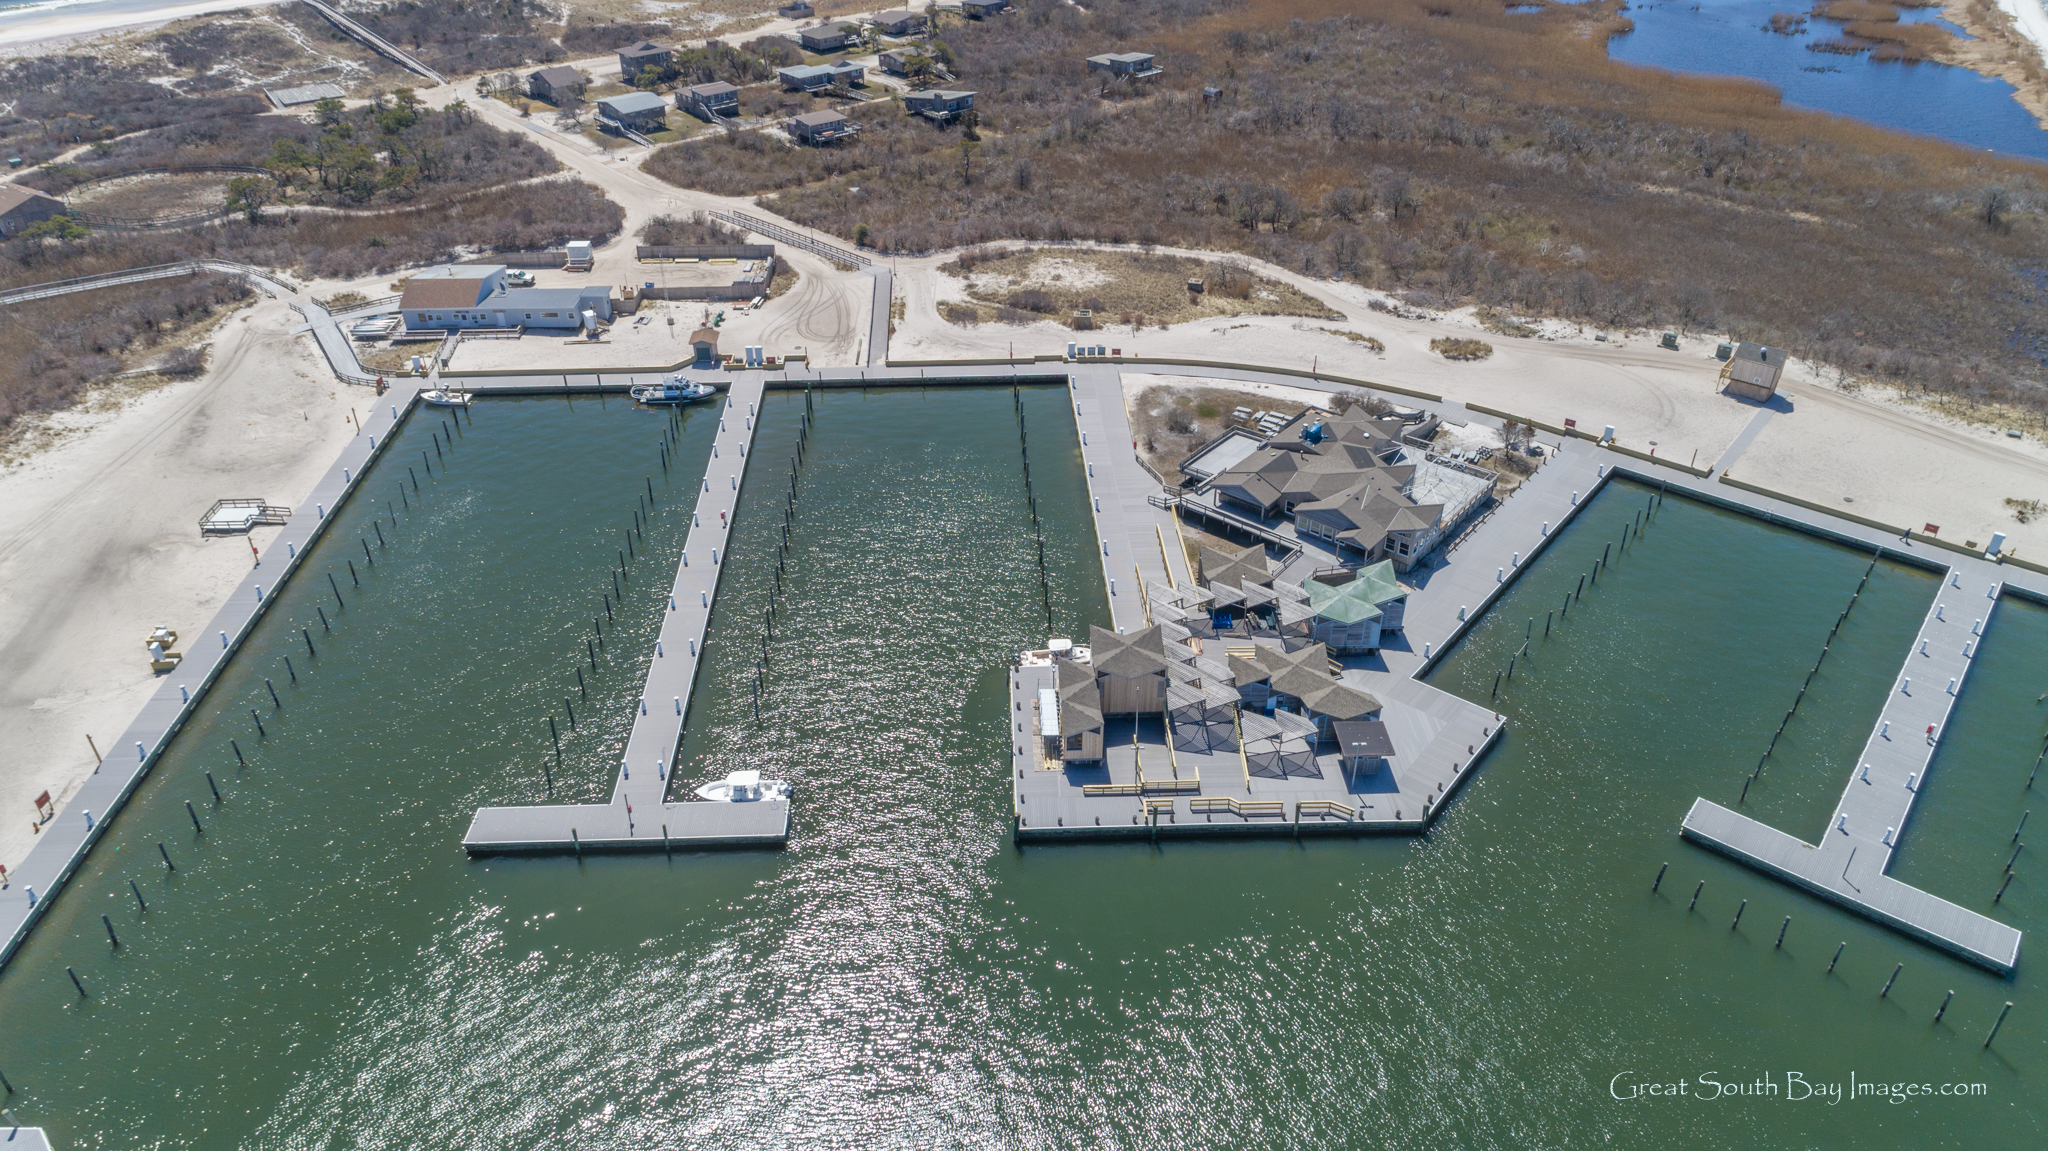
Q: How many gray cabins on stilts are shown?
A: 12